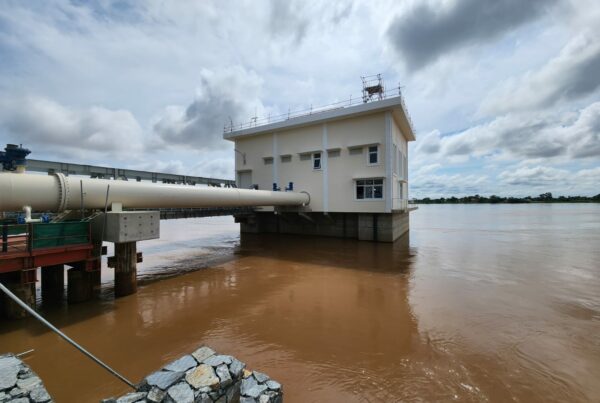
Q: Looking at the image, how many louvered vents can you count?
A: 5